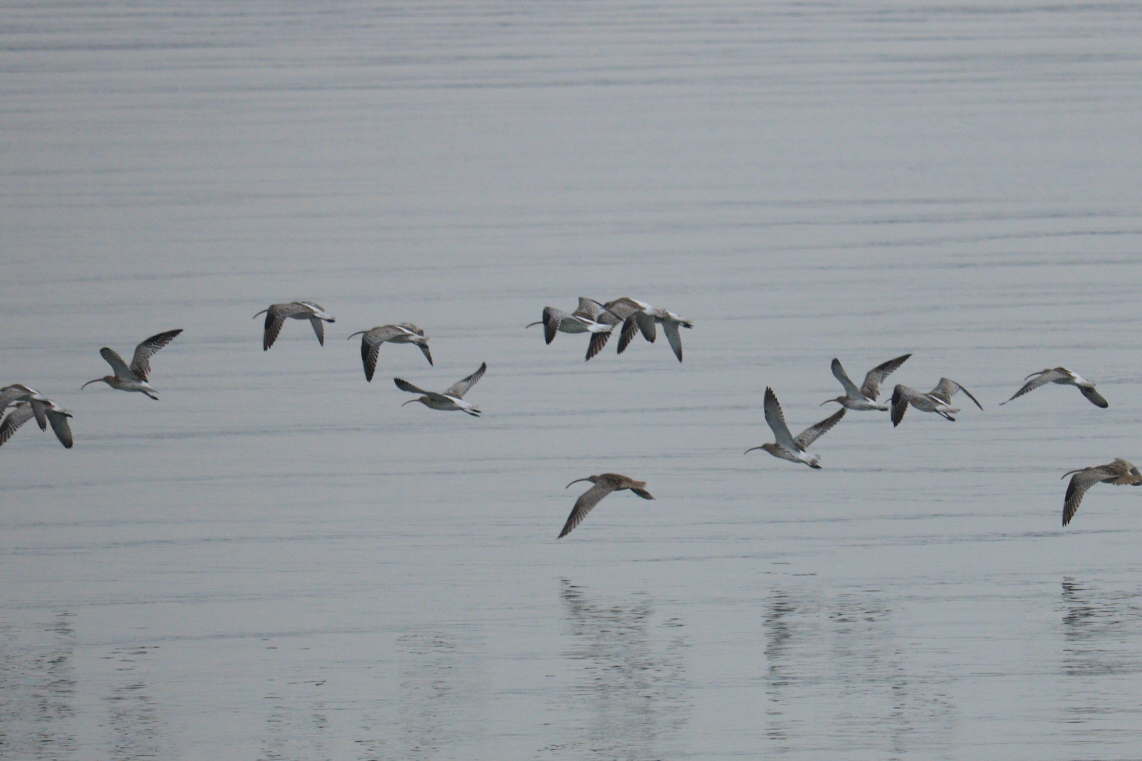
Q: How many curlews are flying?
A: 15